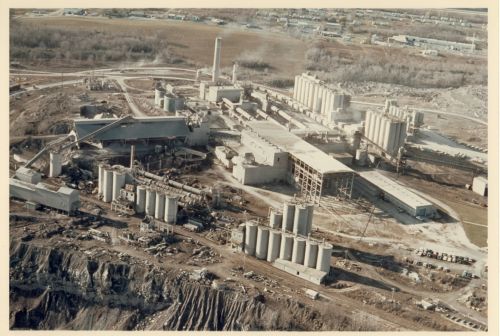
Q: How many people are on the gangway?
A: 0